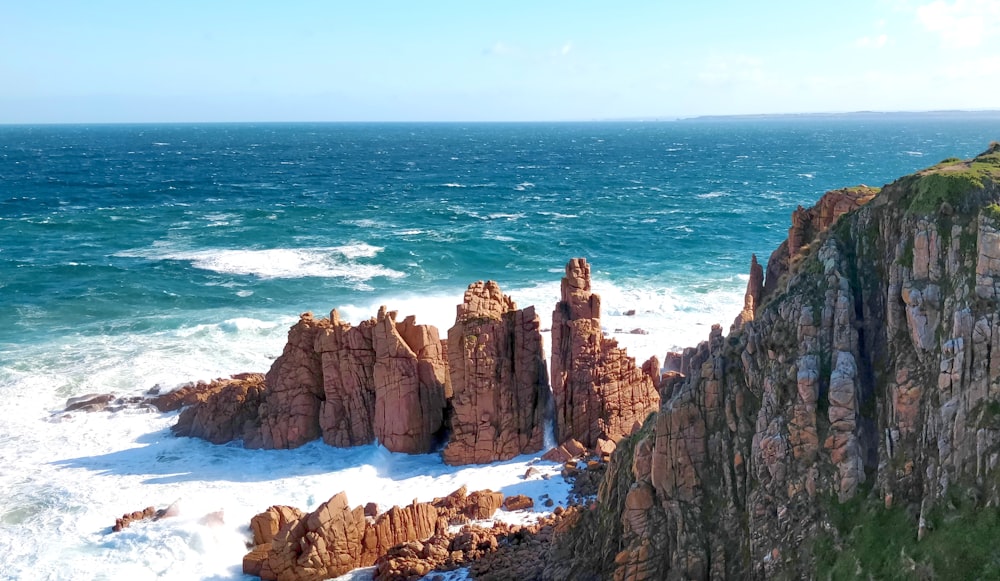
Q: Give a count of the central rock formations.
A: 3